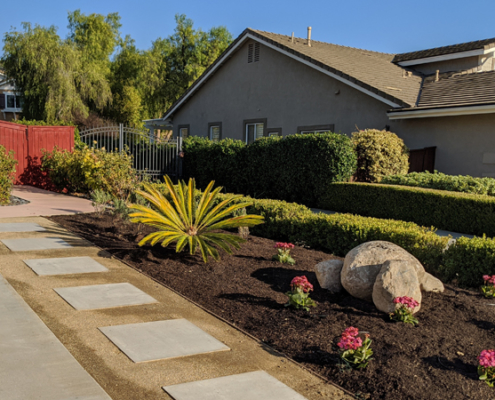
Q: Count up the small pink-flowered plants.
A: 6